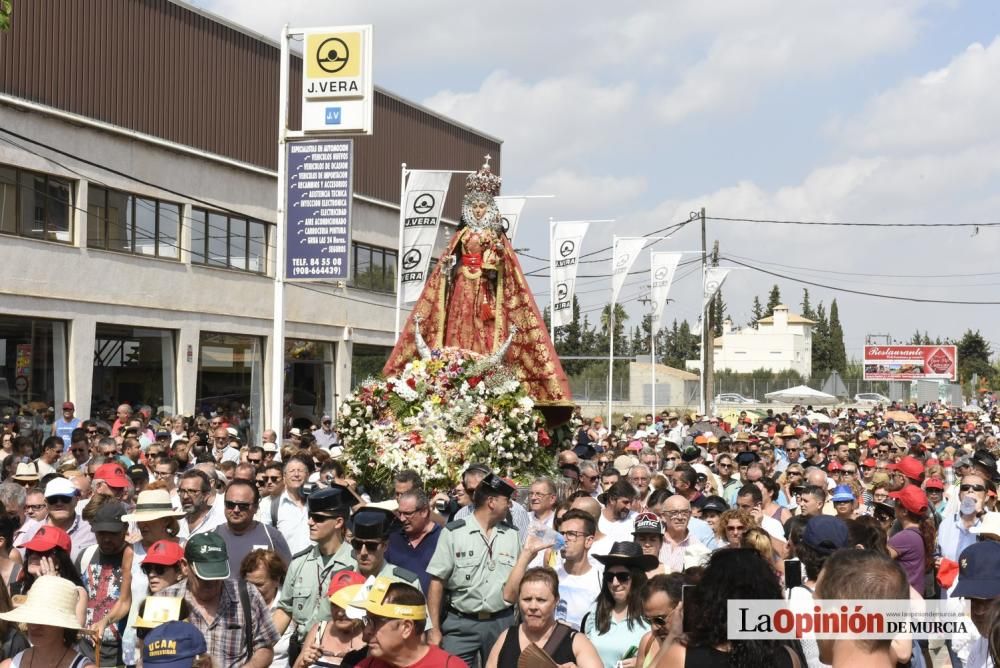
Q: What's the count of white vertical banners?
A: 6